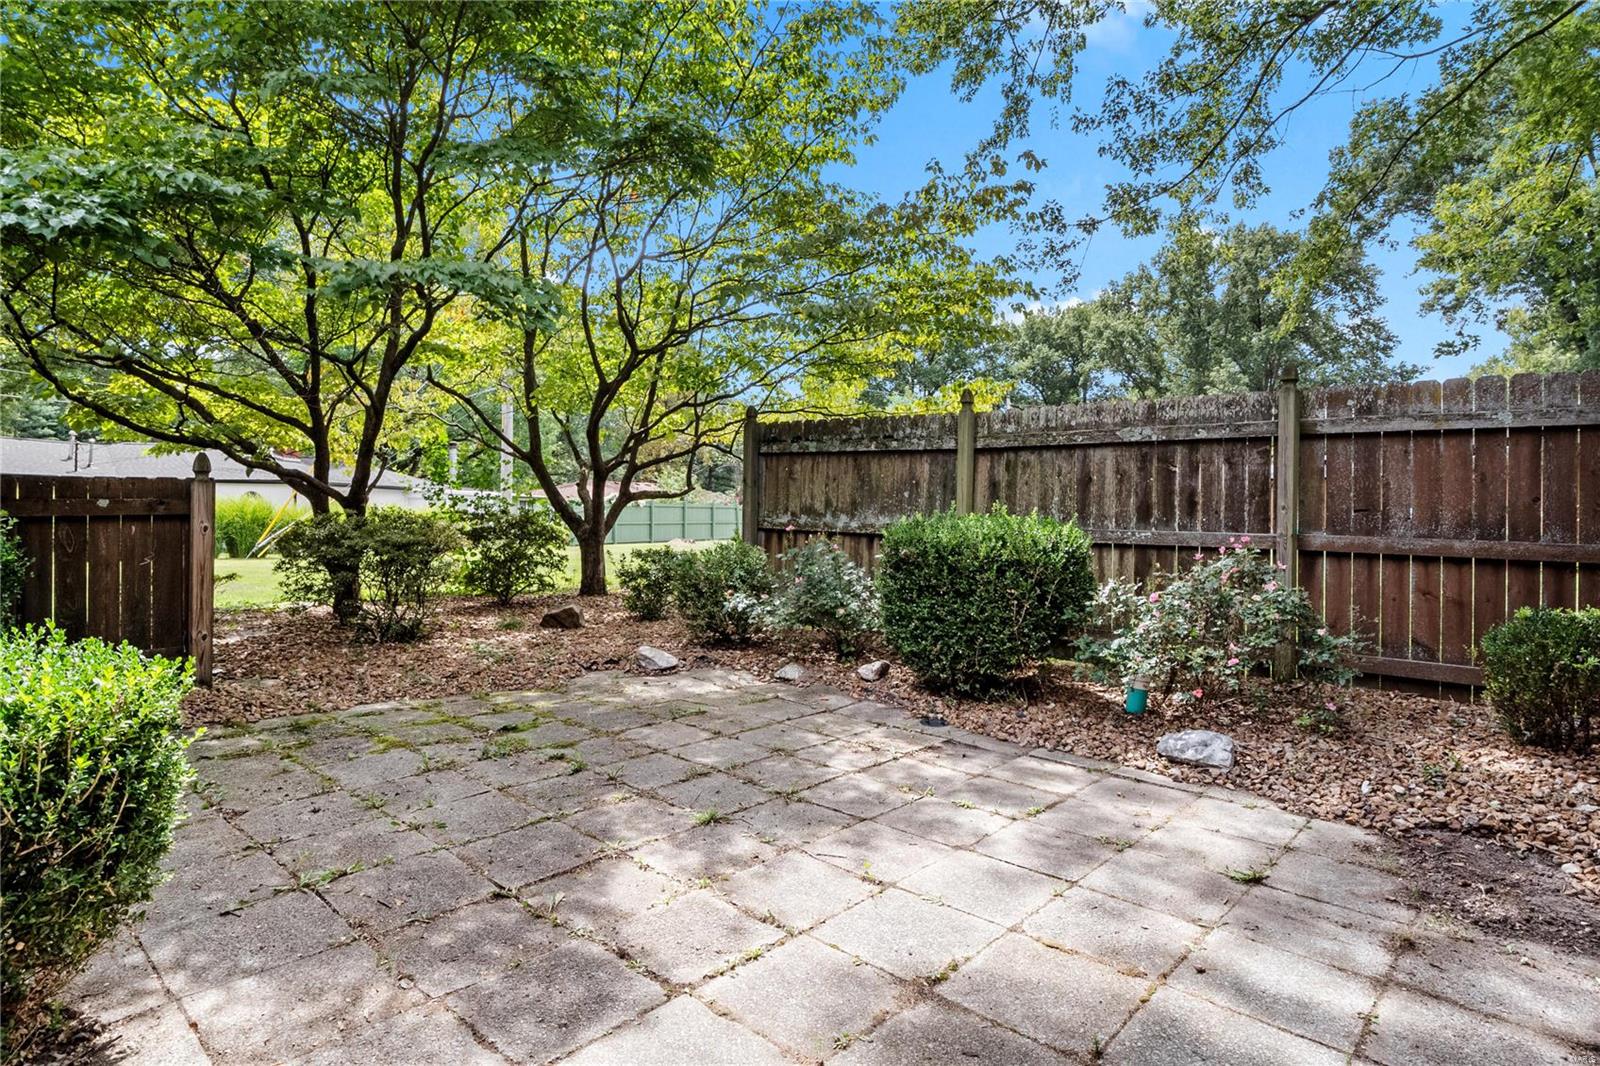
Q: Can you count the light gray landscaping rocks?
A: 4